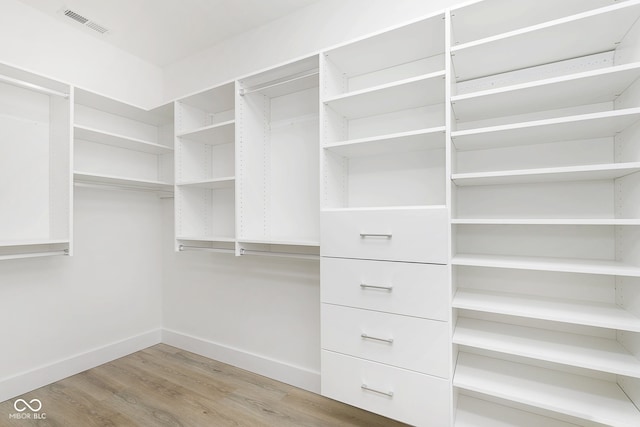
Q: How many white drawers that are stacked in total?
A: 4